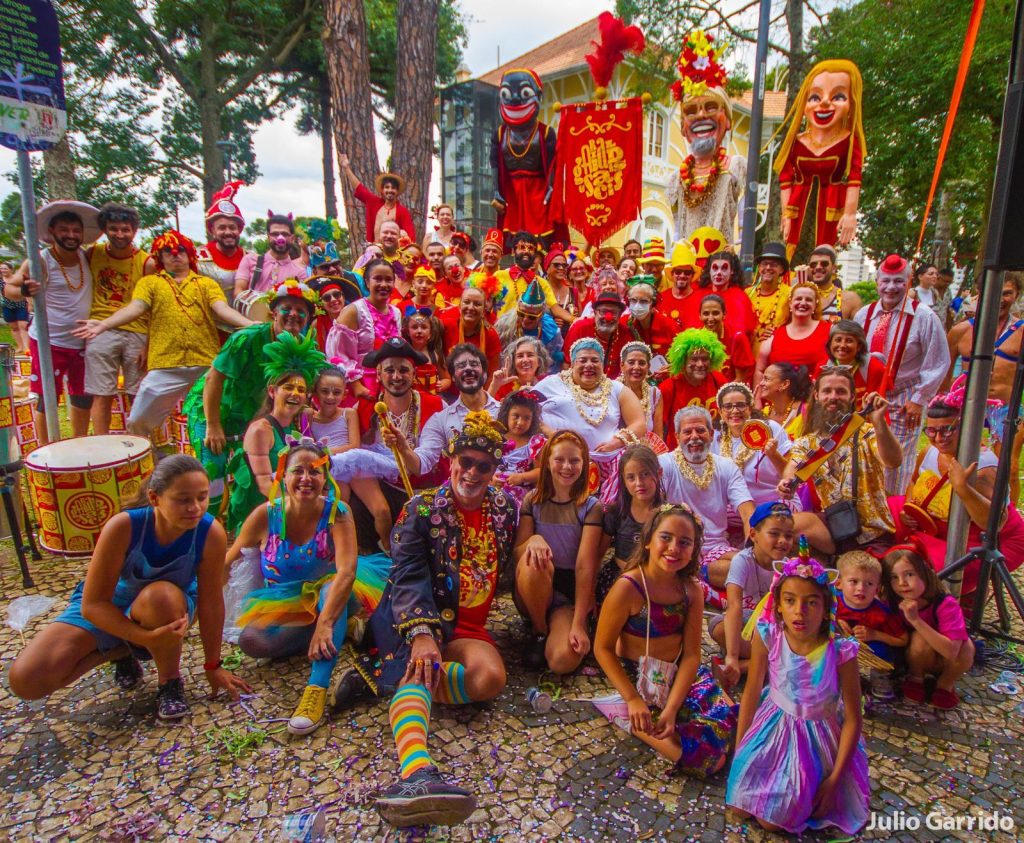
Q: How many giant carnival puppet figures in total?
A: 3